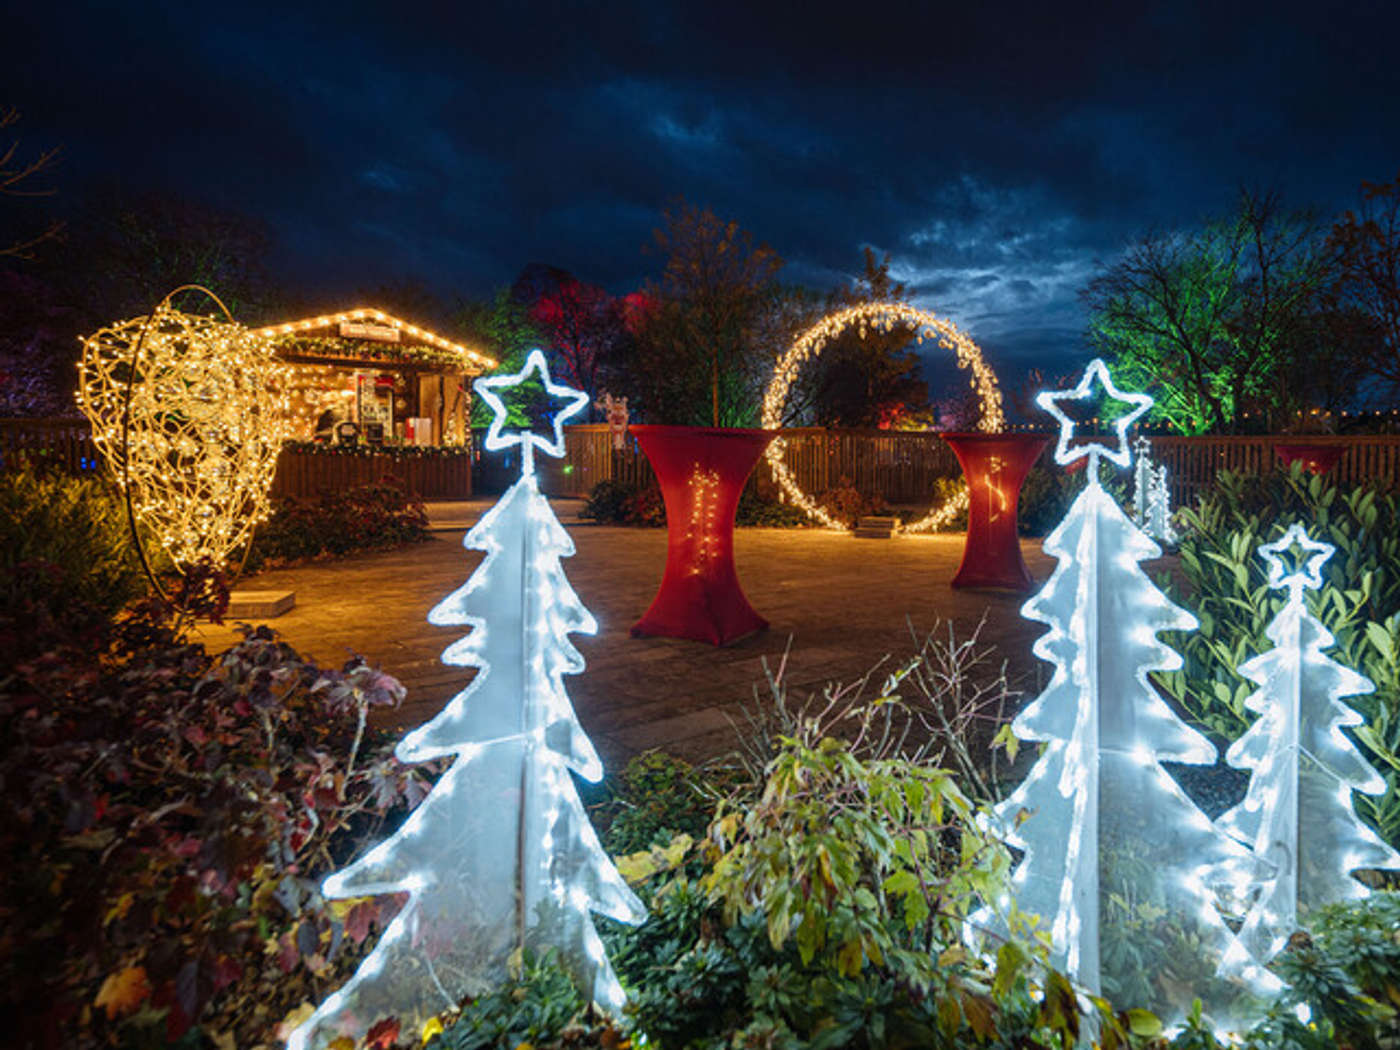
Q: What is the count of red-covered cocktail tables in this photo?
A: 3